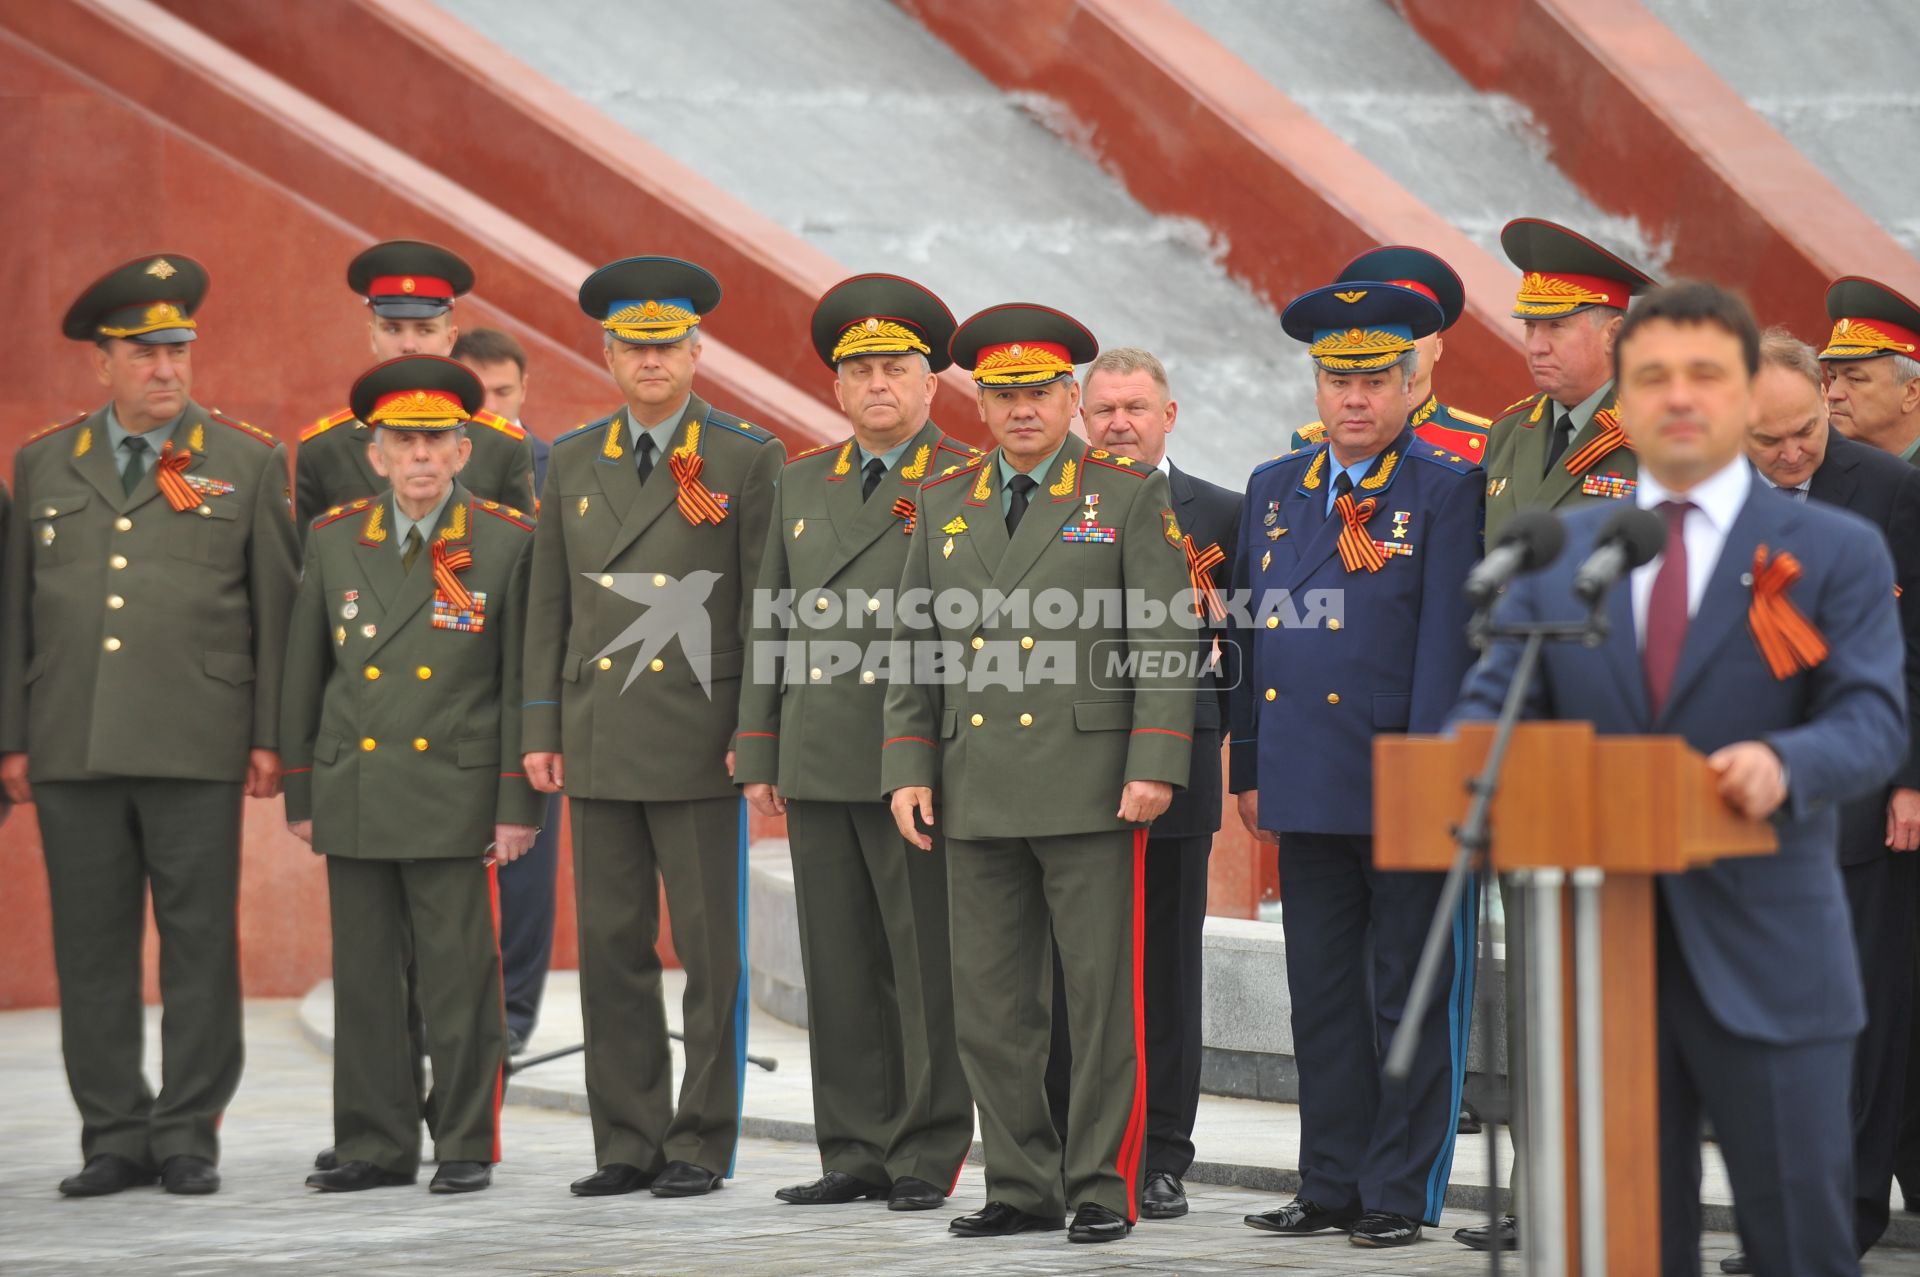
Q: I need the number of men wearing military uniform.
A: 10